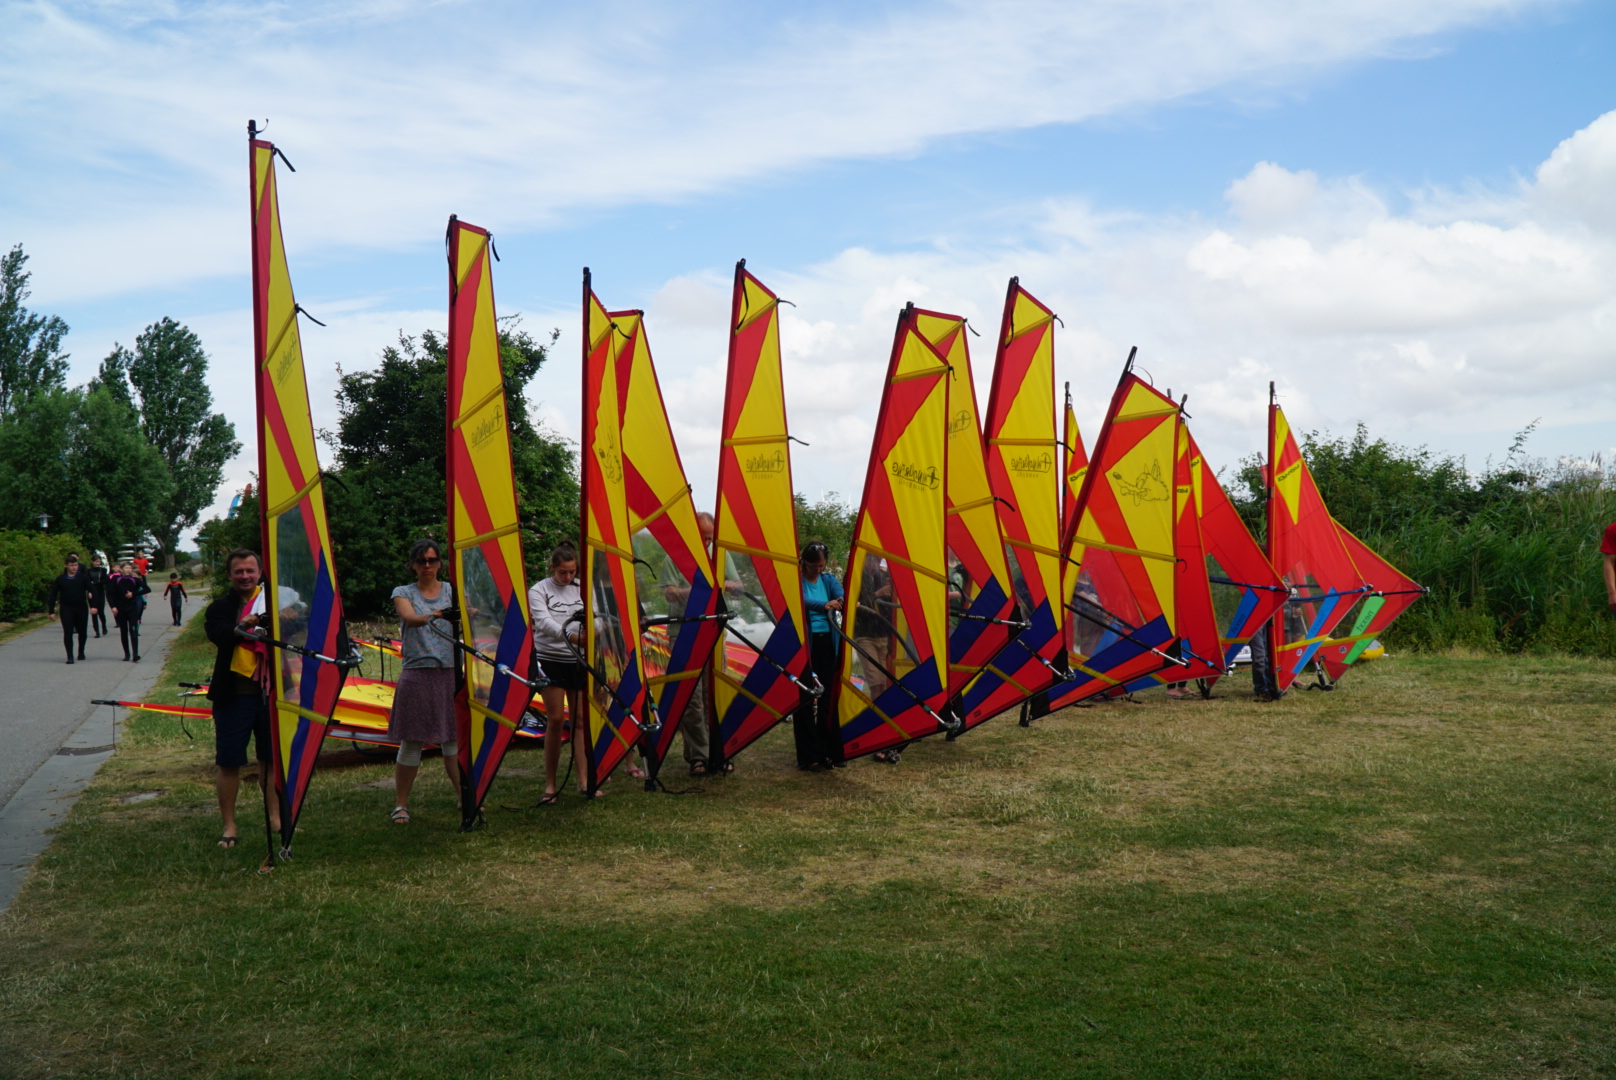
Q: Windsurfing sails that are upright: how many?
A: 14